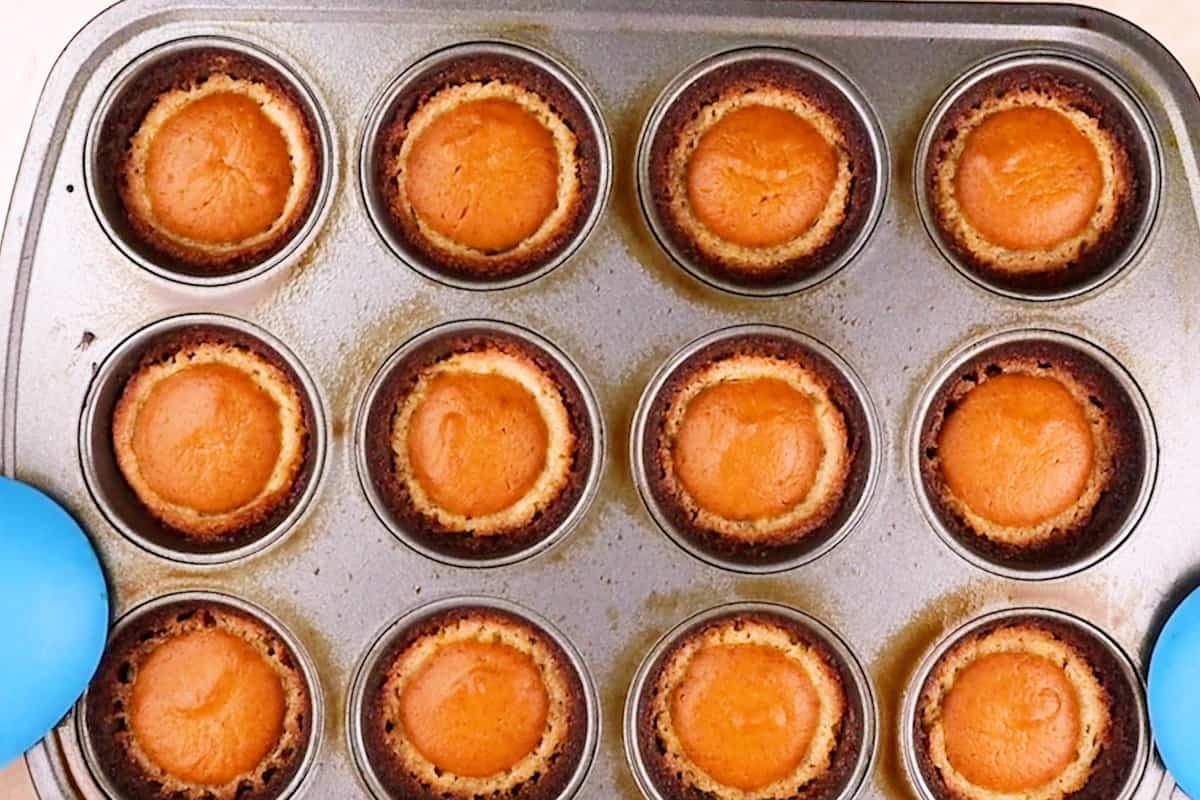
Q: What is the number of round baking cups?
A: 12